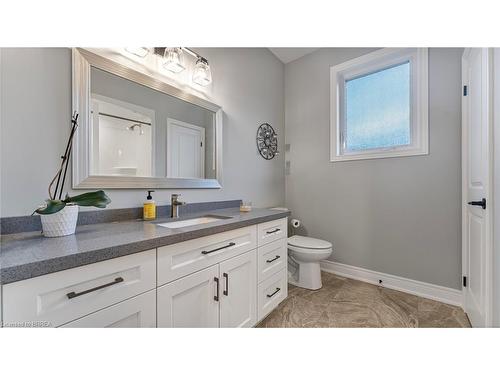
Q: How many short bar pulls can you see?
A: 5